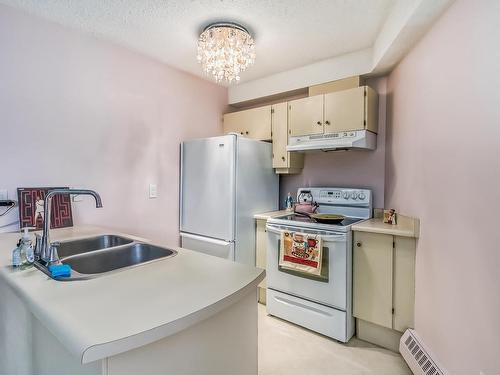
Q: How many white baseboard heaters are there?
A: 1